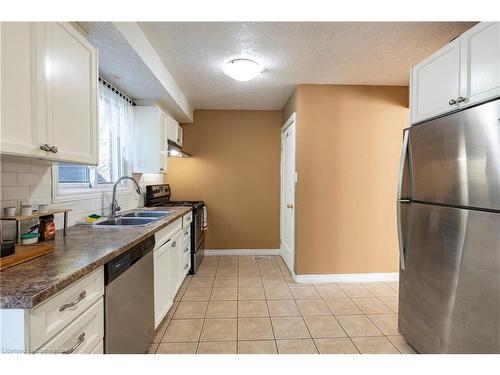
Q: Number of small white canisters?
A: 3